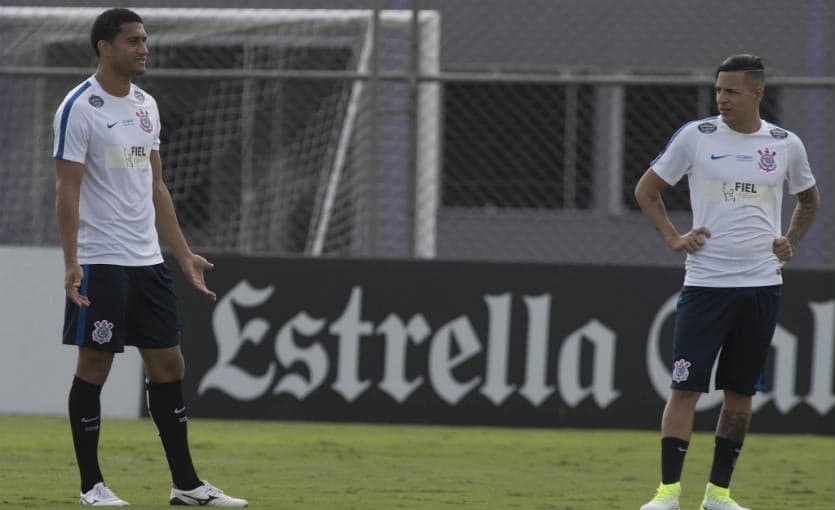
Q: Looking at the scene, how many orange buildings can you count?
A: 0